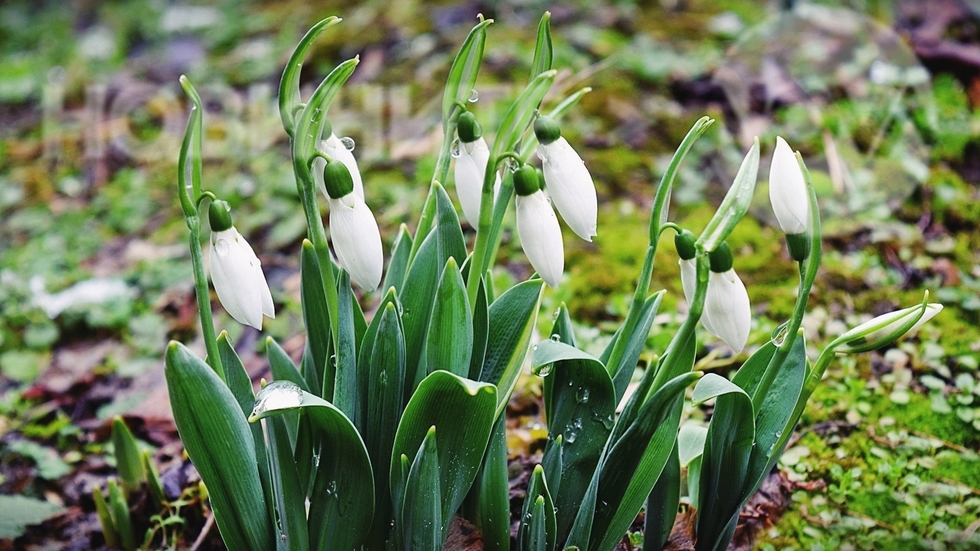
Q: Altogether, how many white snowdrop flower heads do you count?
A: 10